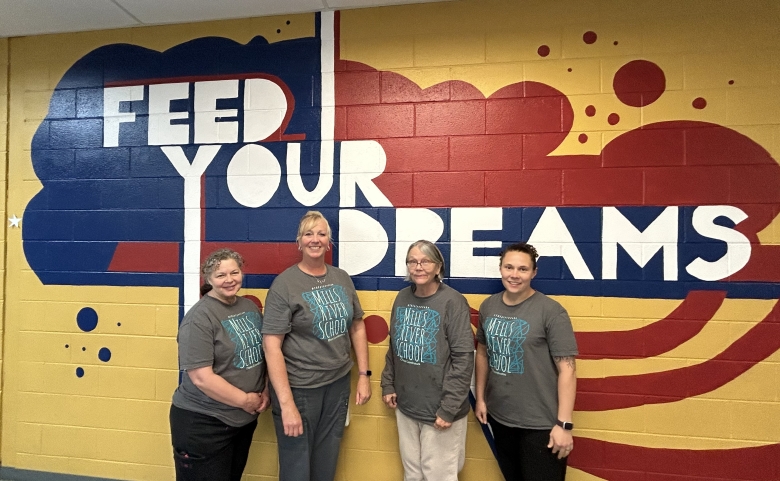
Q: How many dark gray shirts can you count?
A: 4